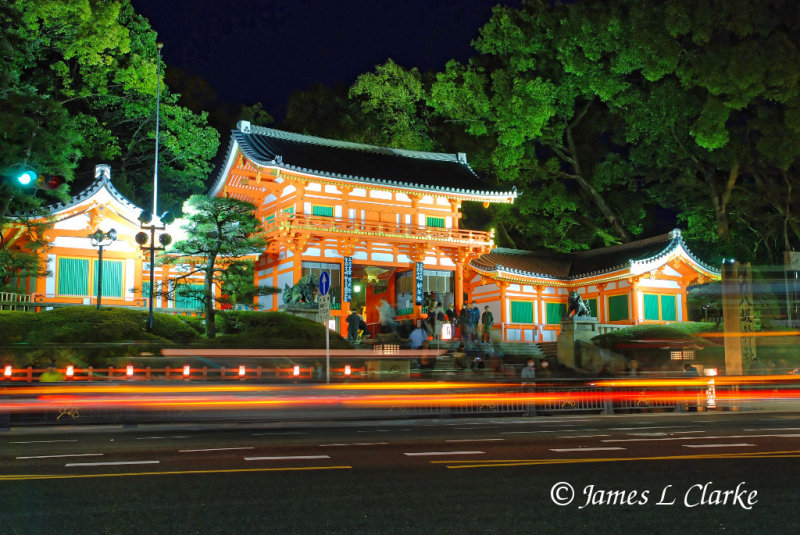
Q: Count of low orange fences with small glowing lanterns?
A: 1